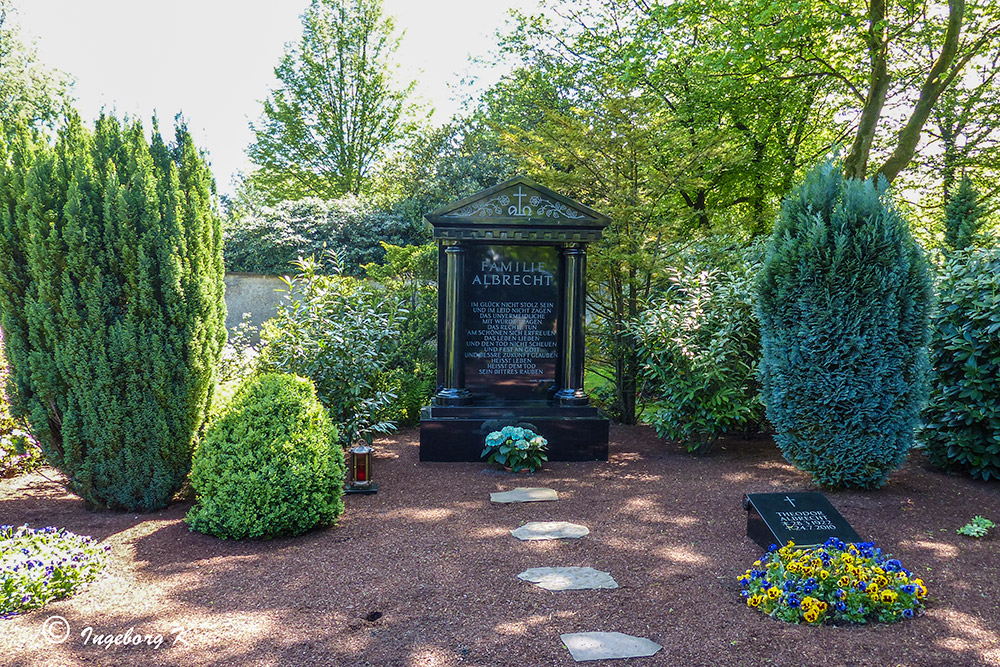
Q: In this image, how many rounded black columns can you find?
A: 2